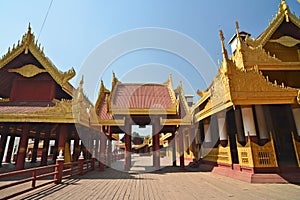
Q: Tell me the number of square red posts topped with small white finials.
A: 2